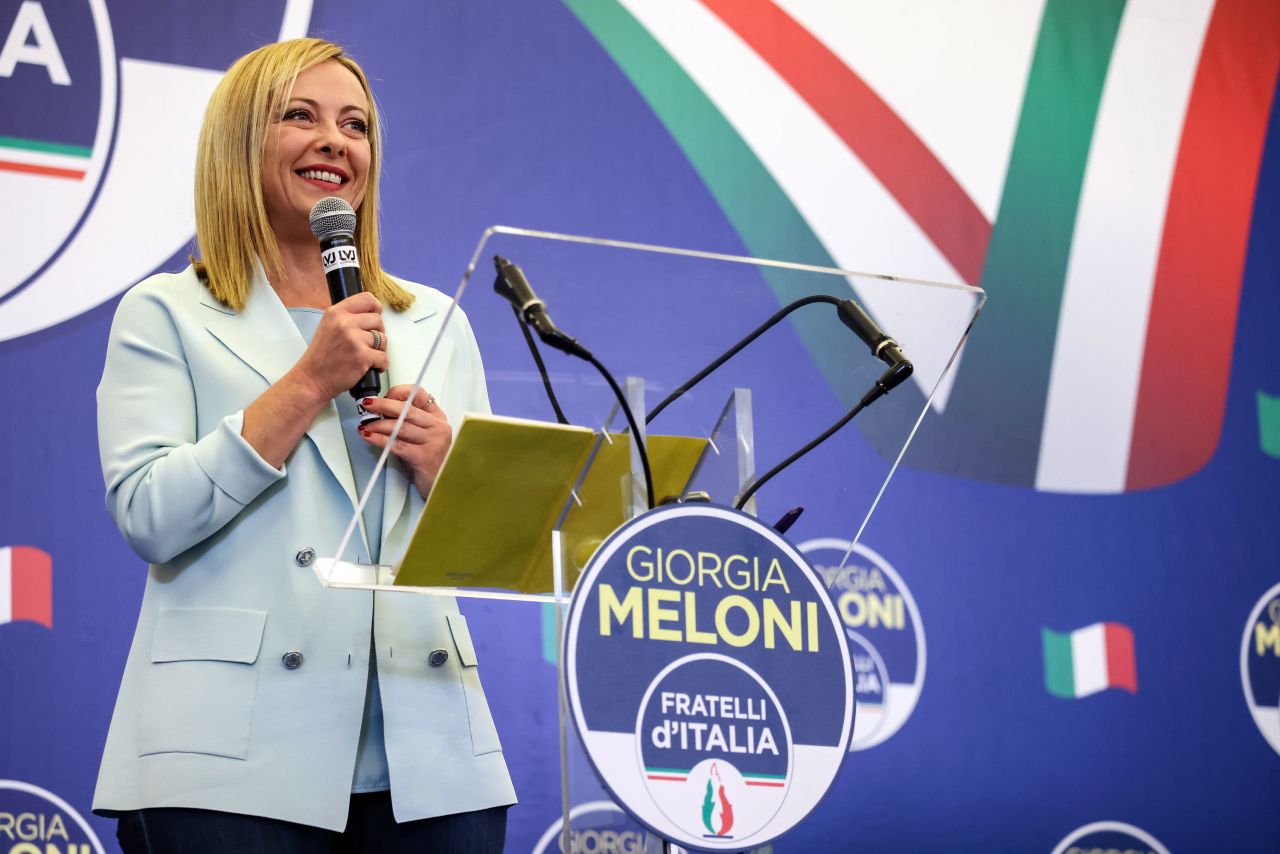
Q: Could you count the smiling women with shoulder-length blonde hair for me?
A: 1